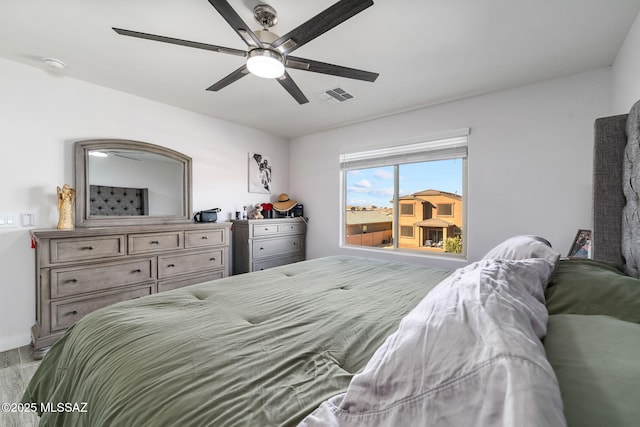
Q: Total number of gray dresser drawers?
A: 11